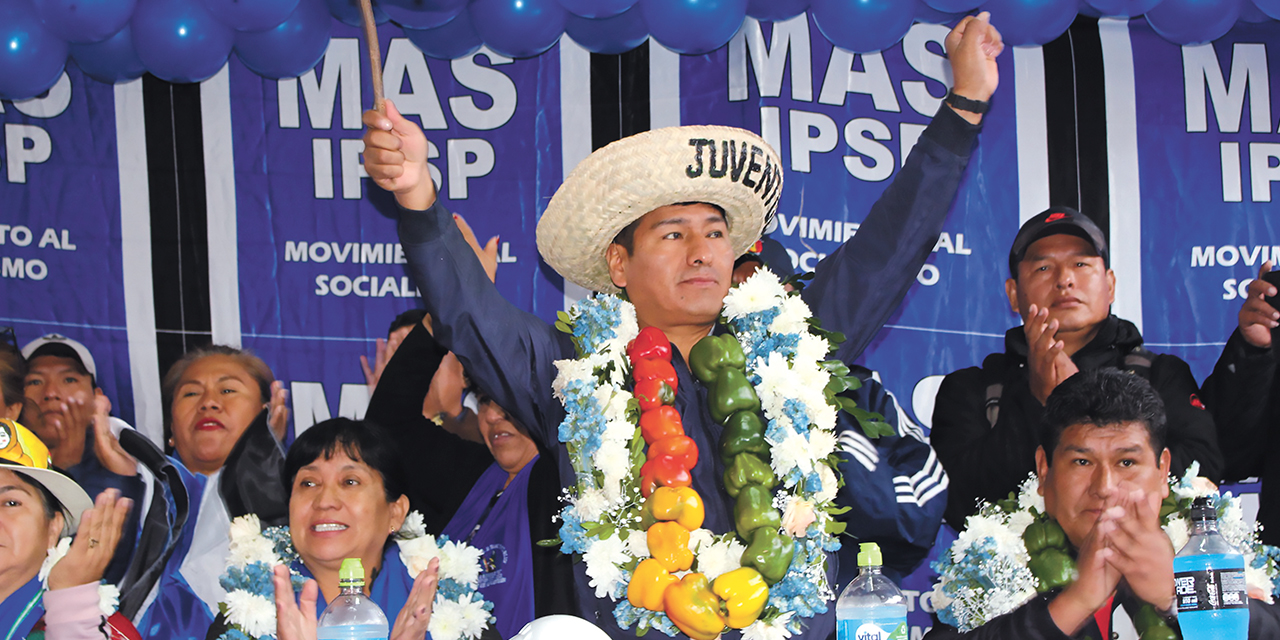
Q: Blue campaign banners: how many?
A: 4